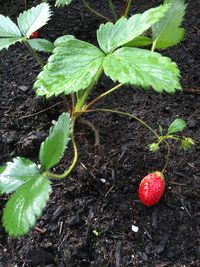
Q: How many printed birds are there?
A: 0